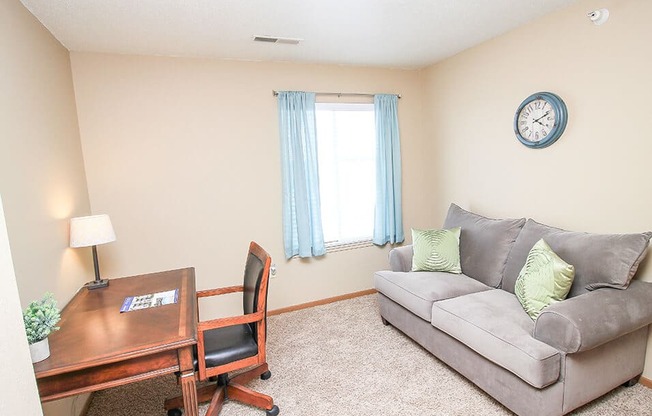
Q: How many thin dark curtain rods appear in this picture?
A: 1